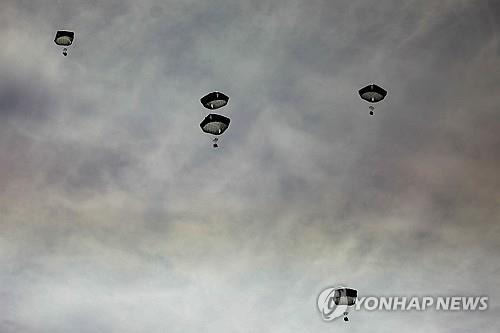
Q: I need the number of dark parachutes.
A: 5